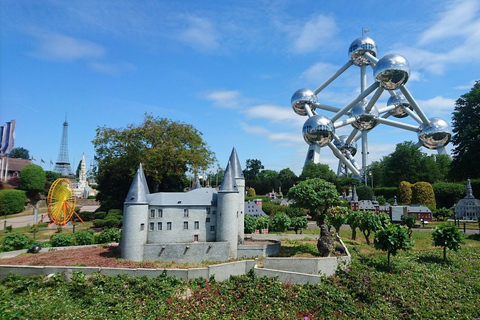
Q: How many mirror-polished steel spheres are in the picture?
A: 8